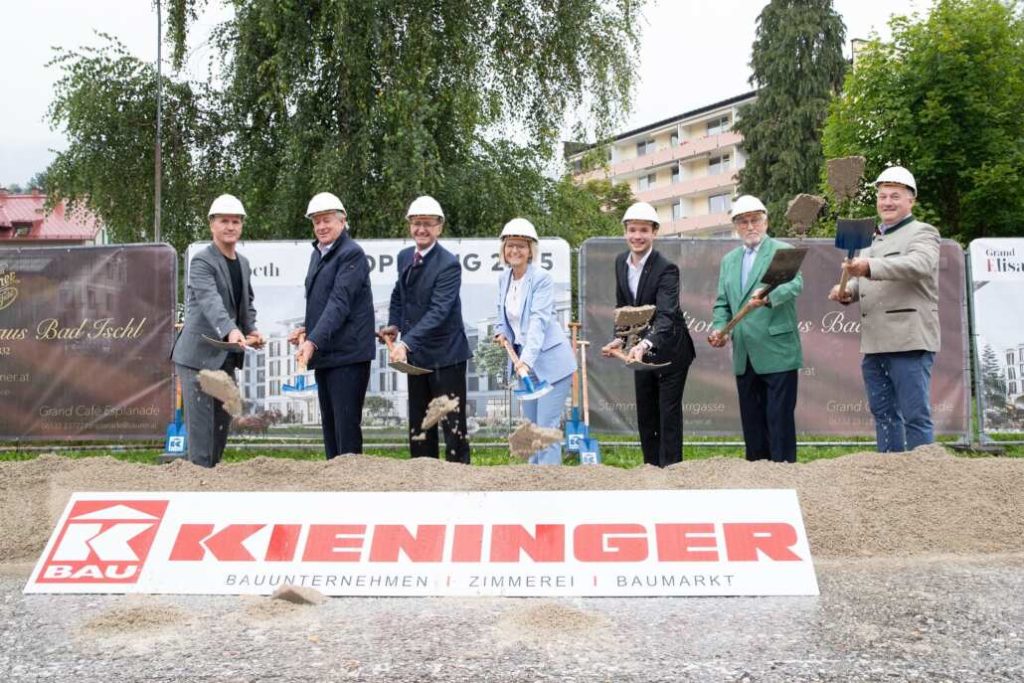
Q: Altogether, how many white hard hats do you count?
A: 7